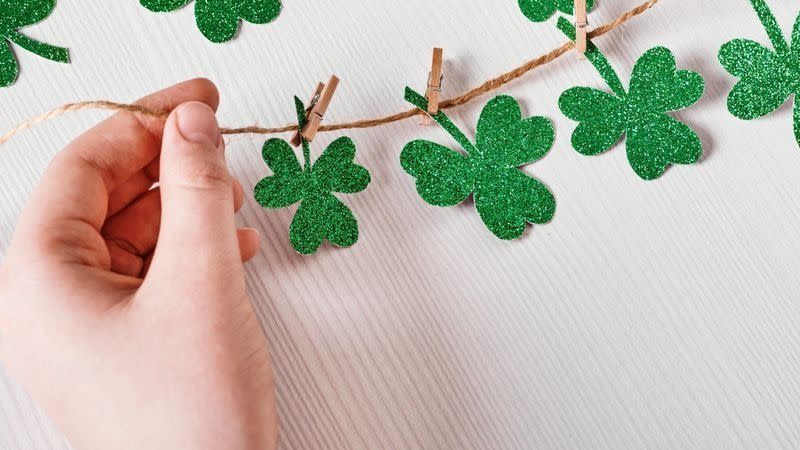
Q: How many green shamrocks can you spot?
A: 7